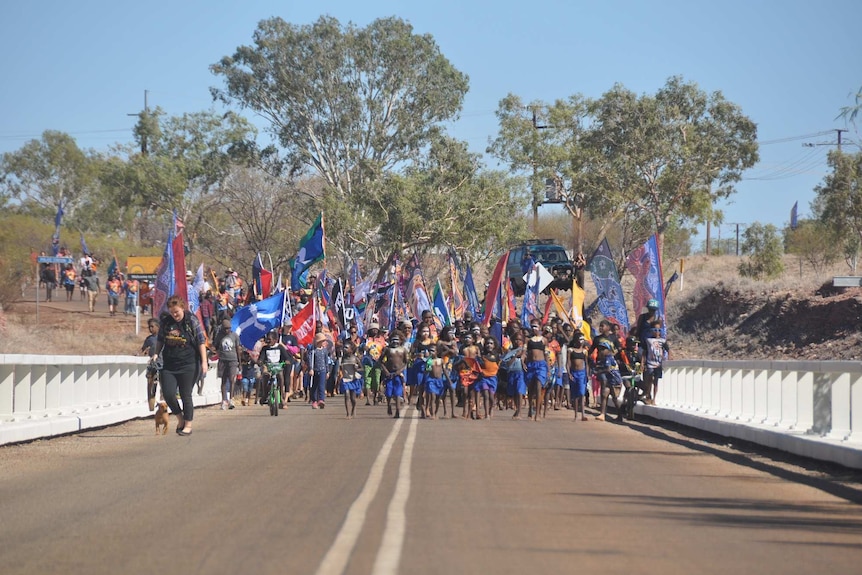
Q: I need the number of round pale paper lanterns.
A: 0